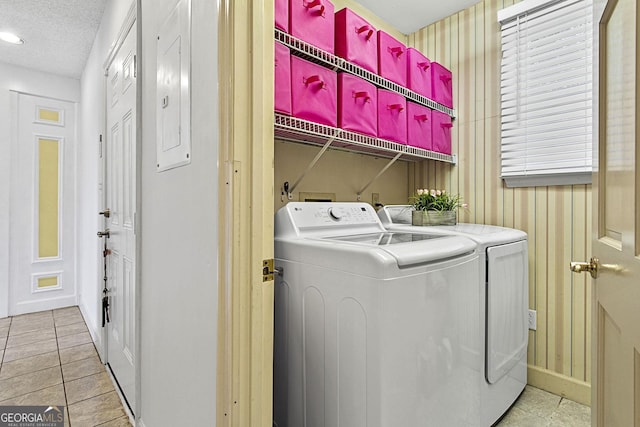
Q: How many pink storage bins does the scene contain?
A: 12